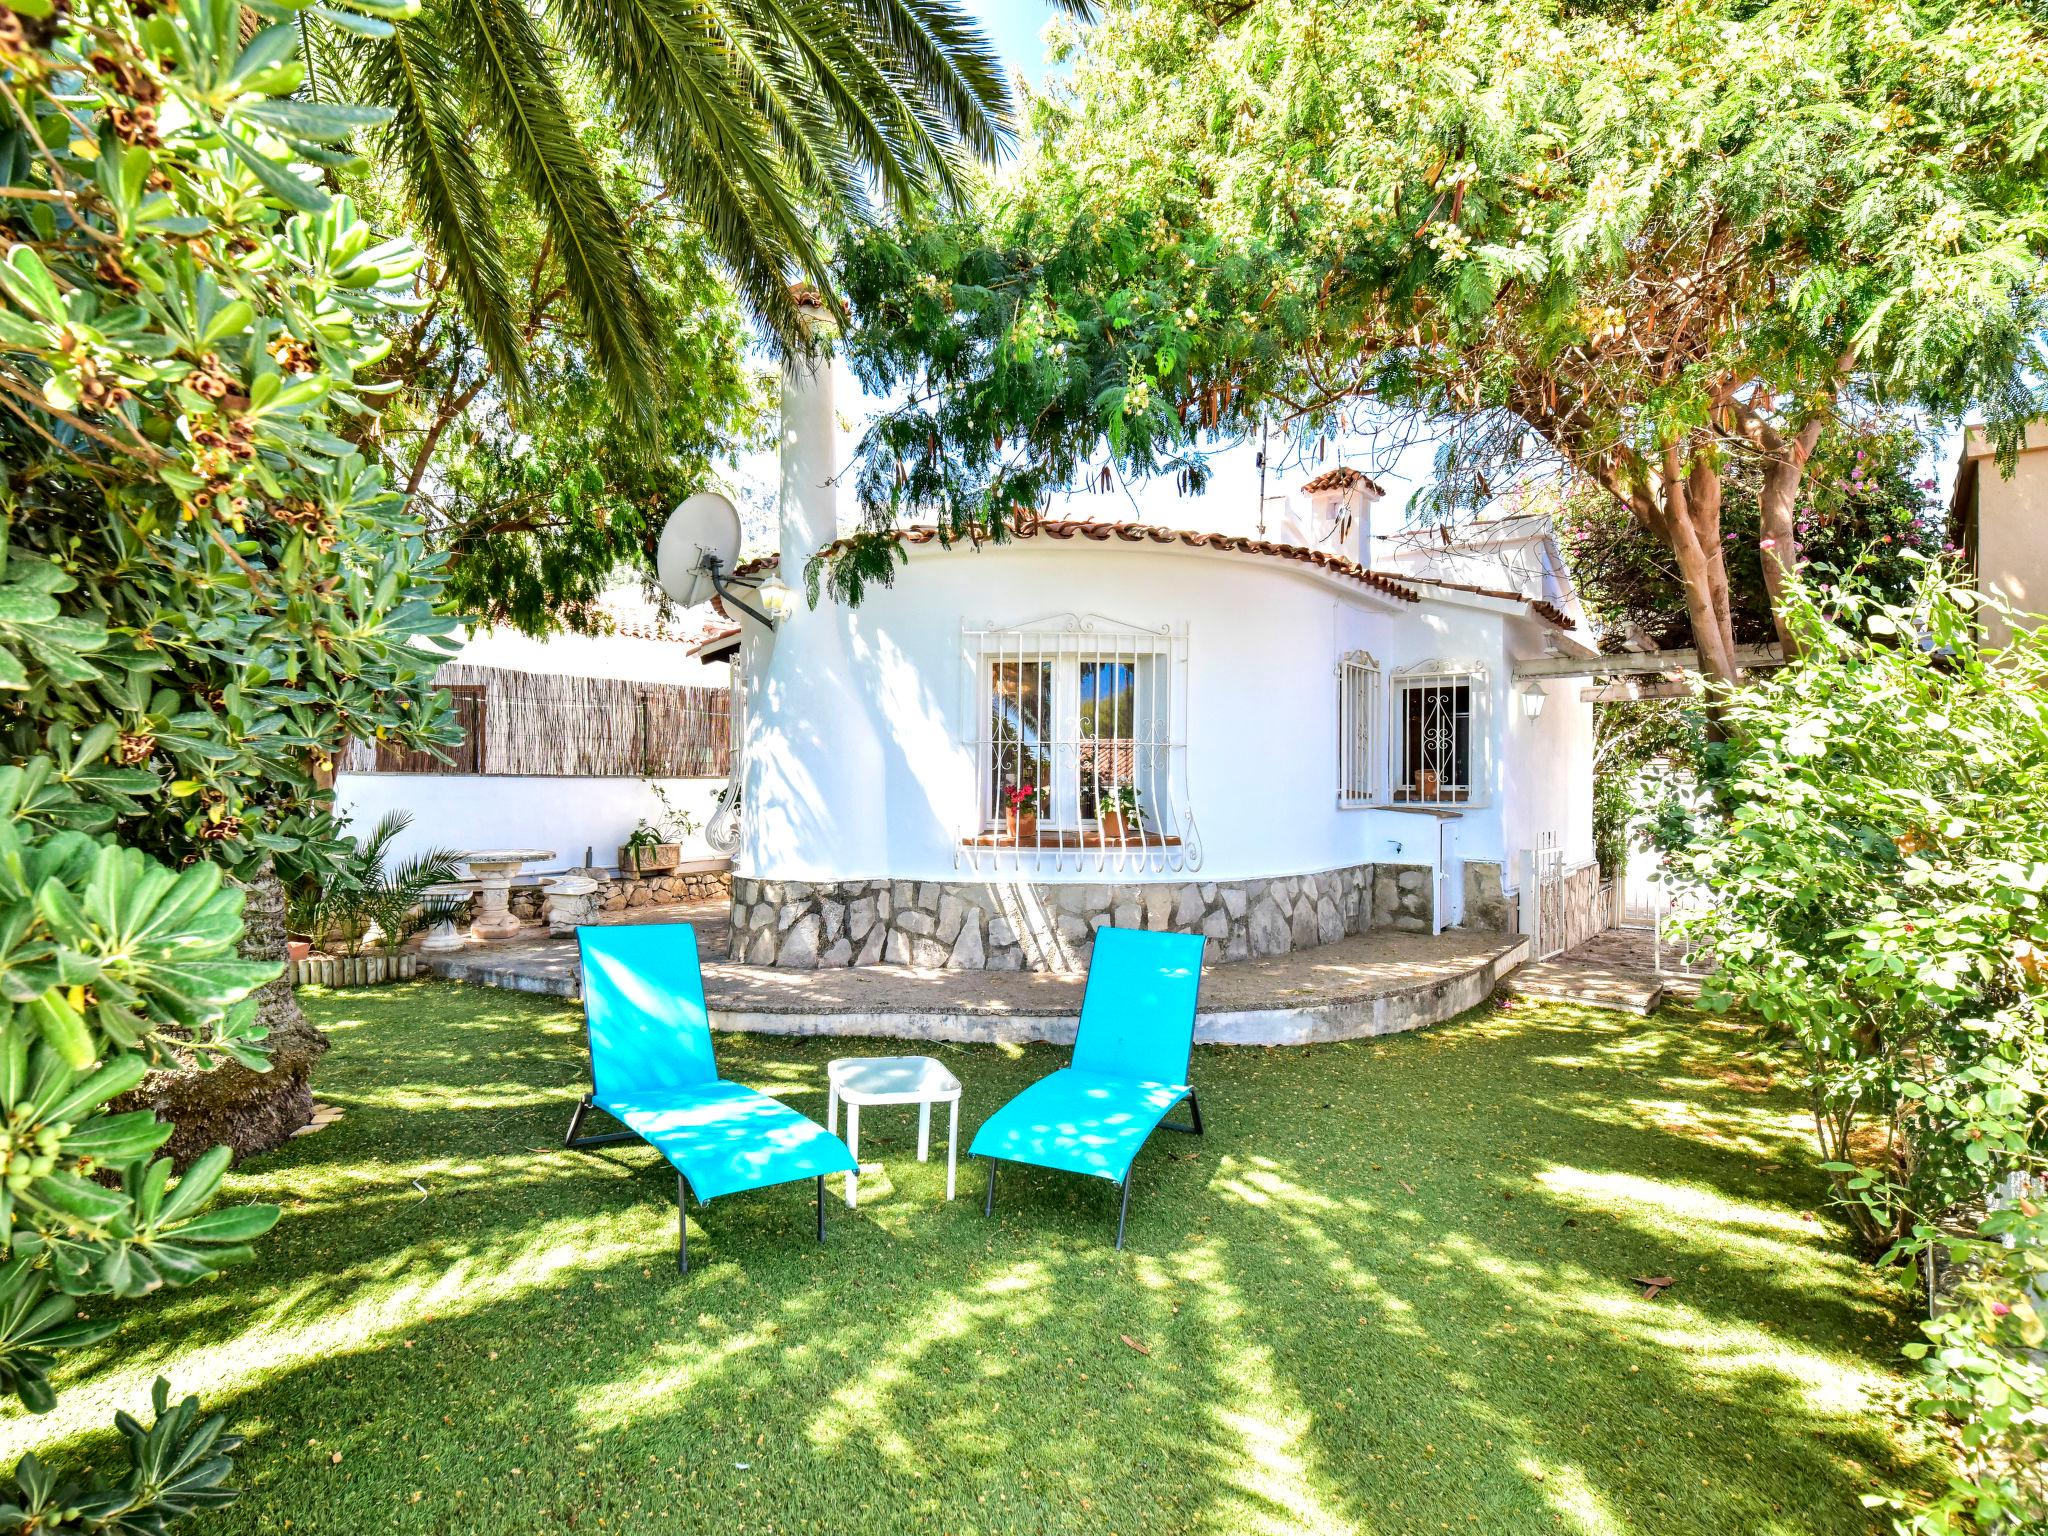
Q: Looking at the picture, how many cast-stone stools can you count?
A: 2